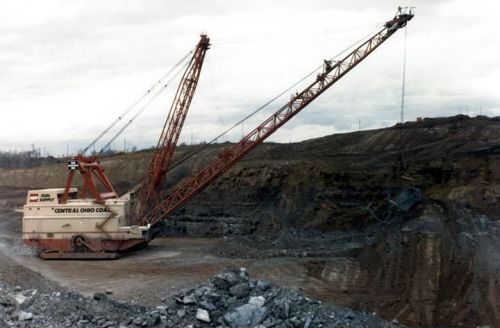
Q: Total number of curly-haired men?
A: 0